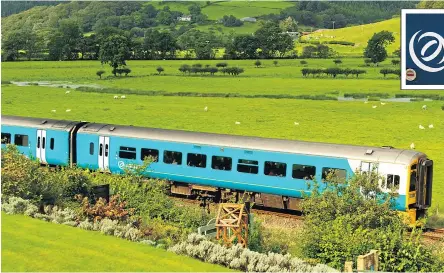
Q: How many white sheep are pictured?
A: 15